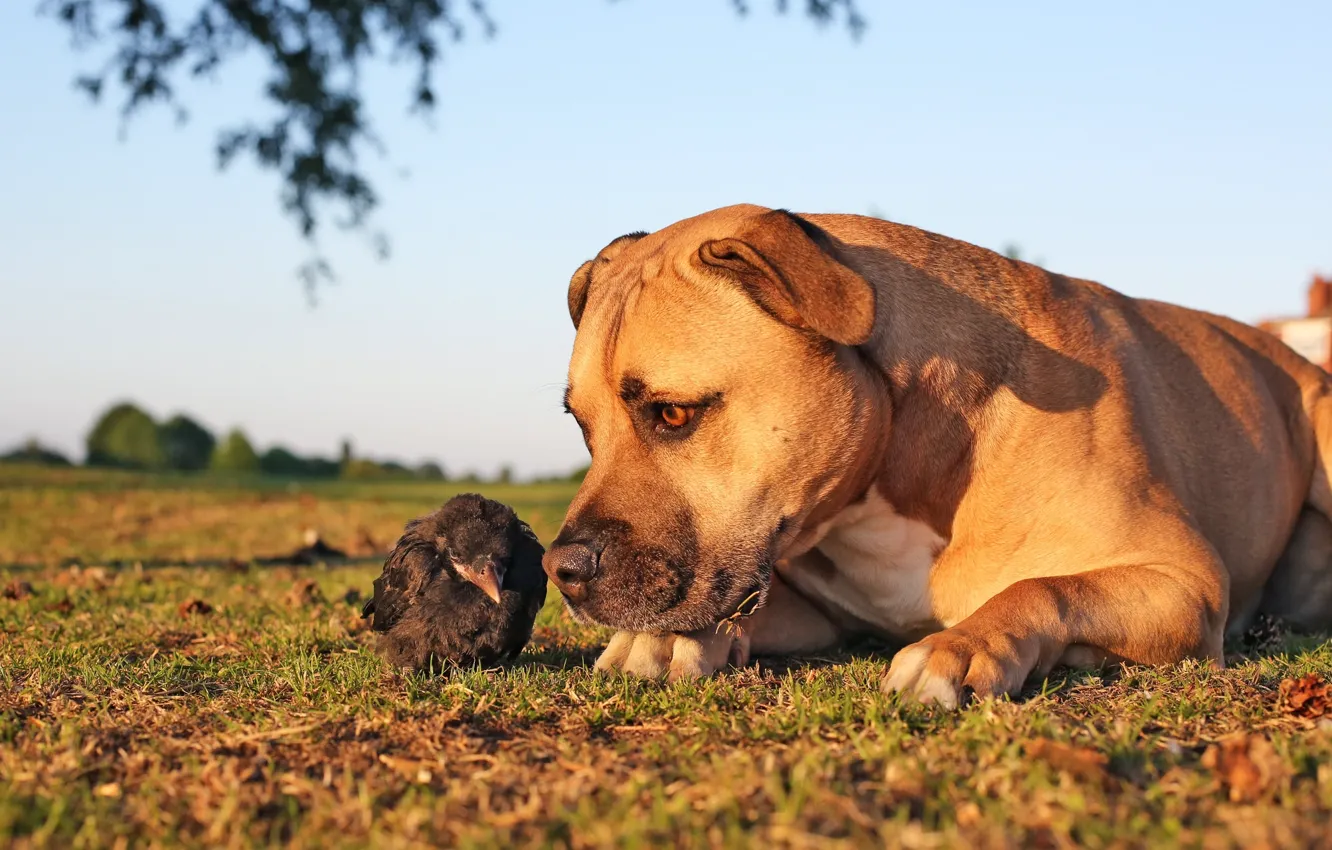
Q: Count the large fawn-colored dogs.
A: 1